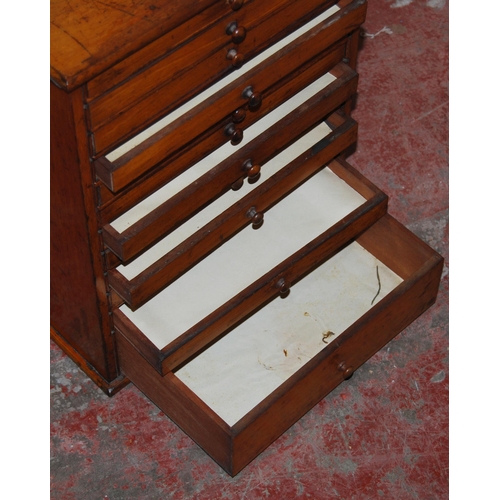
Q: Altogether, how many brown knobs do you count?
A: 11